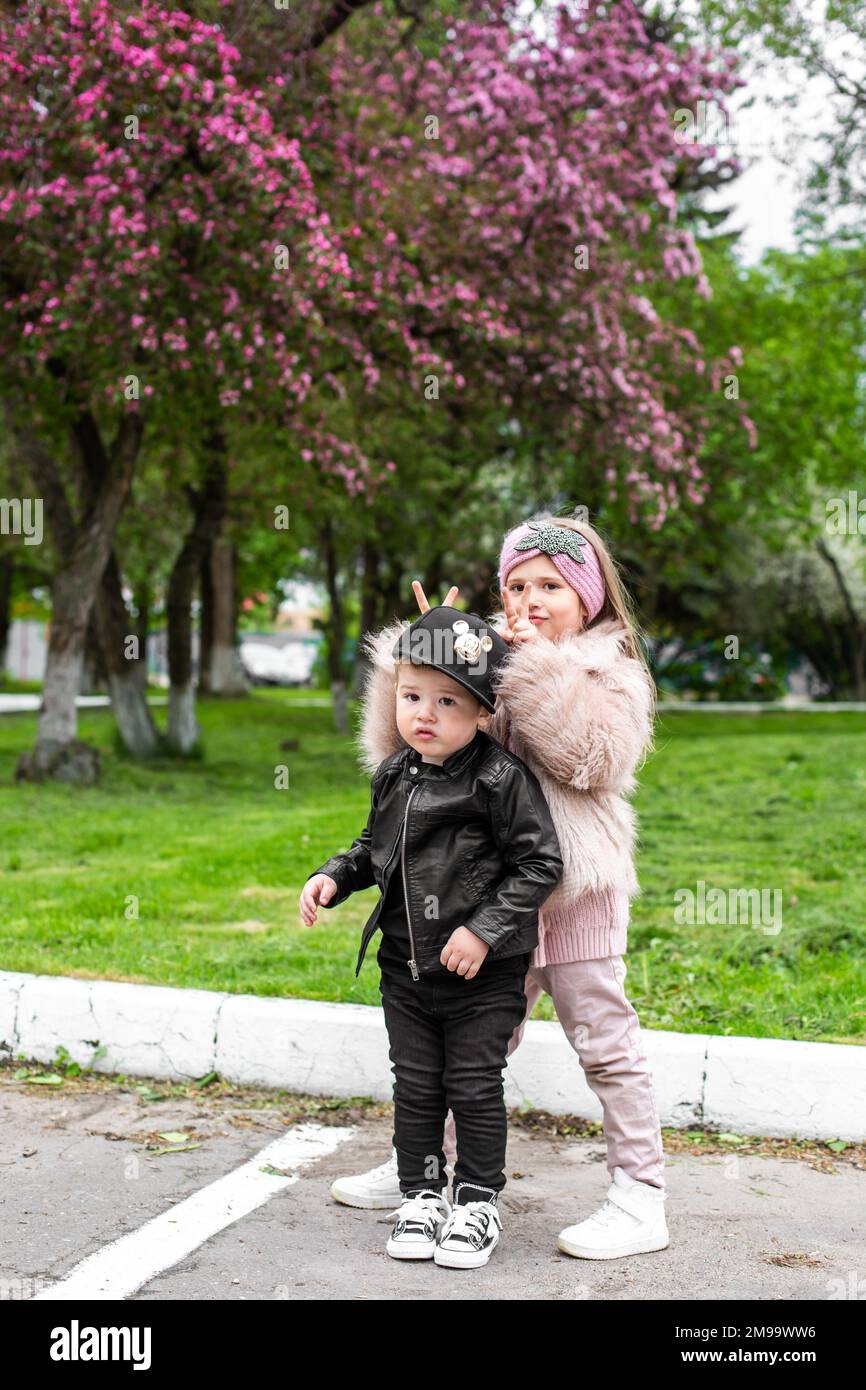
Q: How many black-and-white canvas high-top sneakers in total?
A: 2